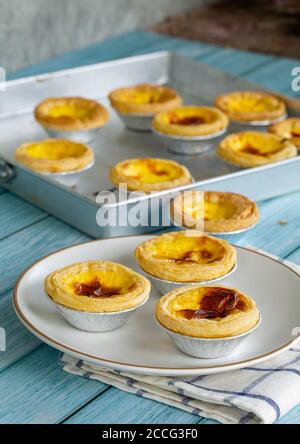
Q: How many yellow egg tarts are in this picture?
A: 12